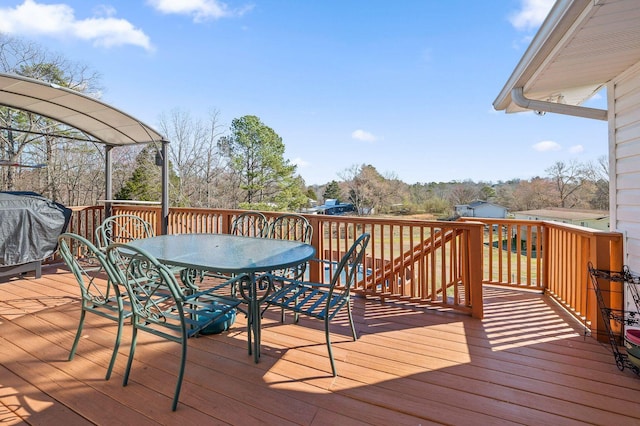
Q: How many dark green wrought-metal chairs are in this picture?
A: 6